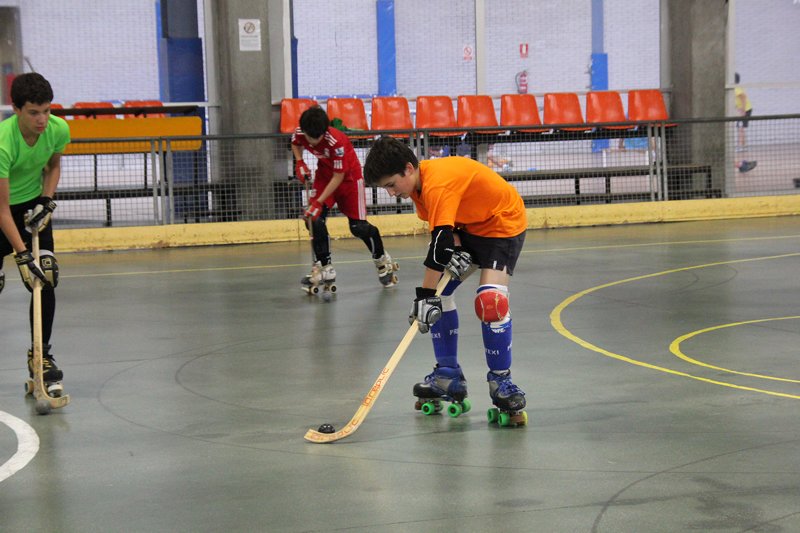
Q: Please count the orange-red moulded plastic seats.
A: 12